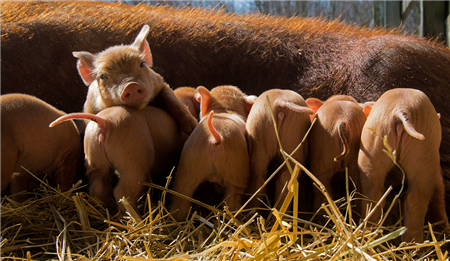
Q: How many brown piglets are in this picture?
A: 7